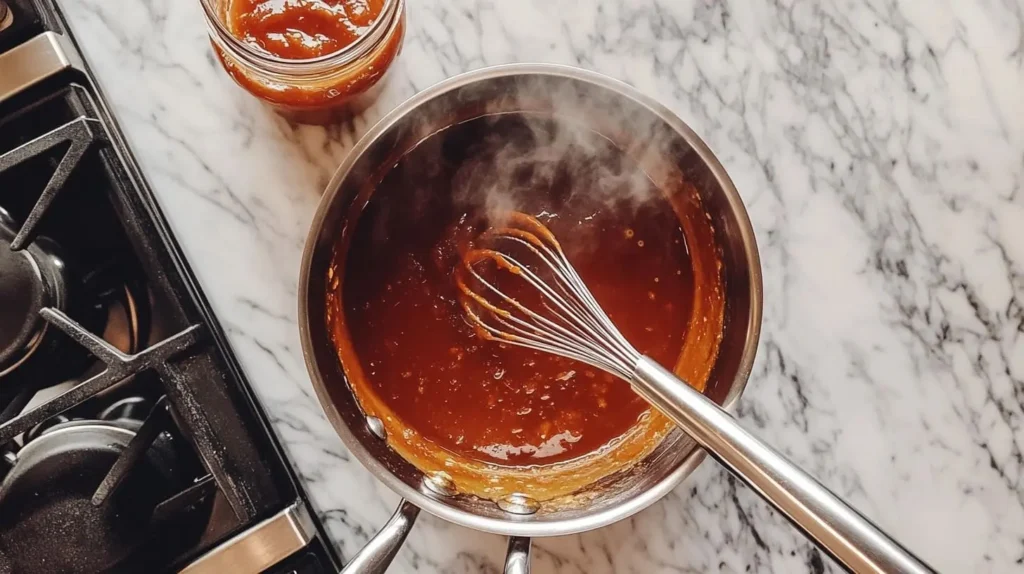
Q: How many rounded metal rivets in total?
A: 3